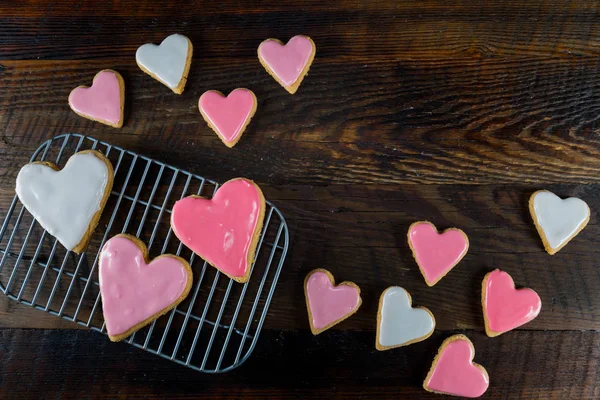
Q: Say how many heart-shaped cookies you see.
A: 13